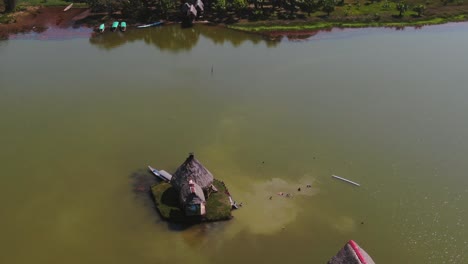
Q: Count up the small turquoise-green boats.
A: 3